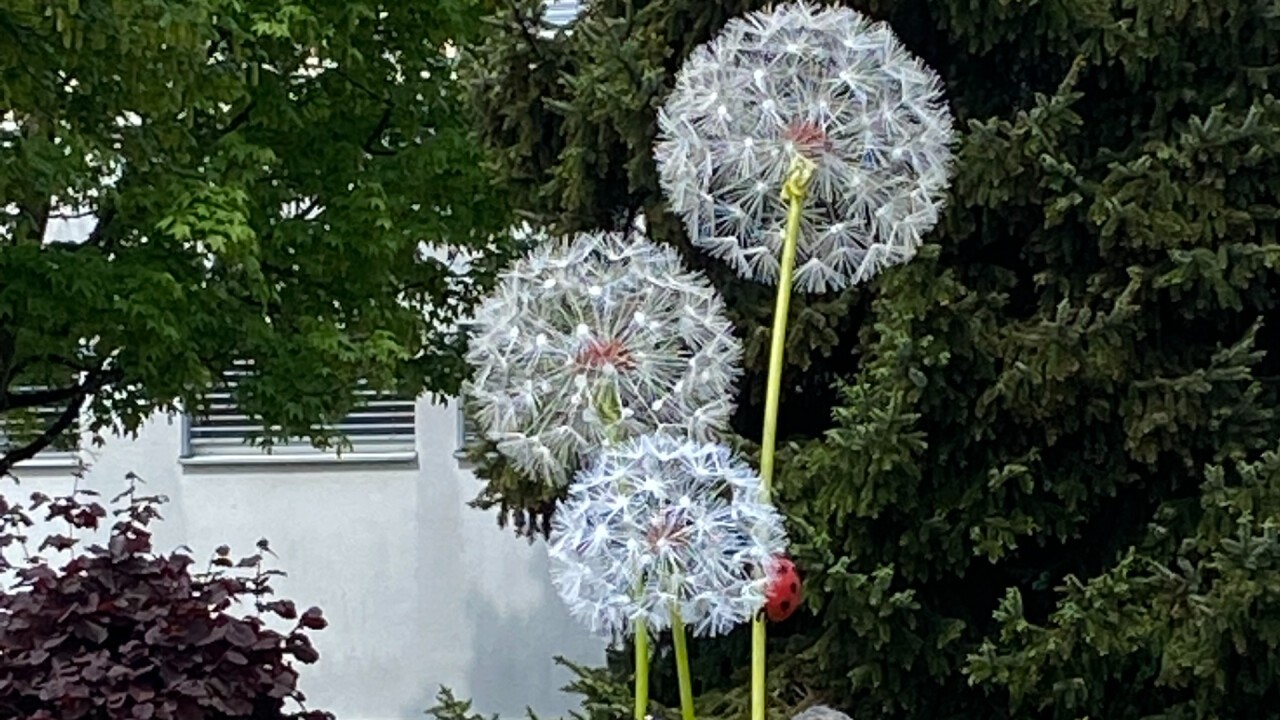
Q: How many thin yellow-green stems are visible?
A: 3